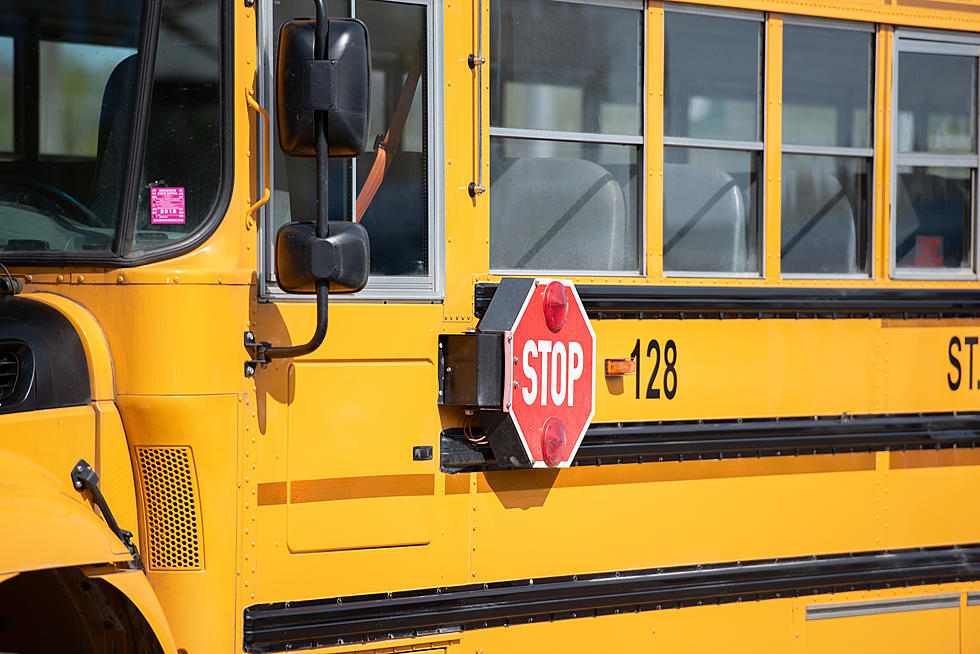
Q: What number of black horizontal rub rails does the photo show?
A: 3